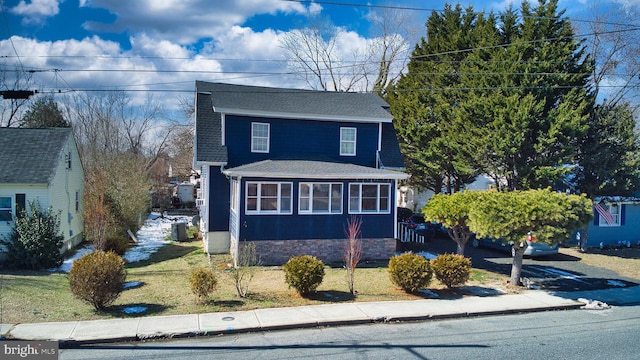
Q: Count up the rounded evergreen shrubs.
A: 5